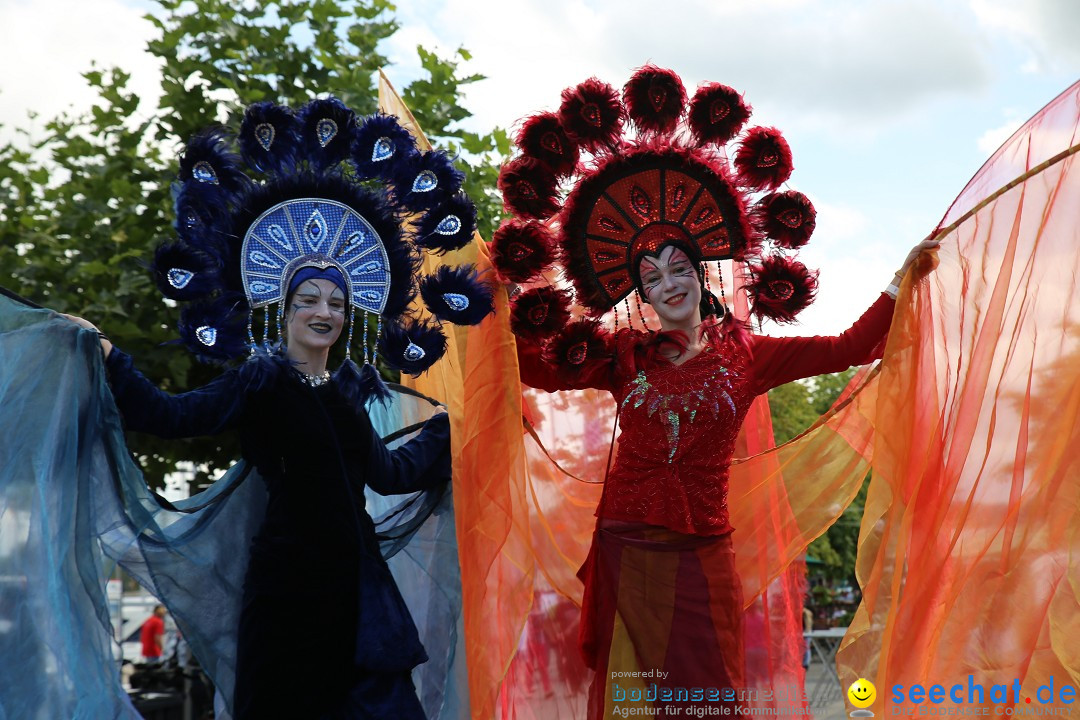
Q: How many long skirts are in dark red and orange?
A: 1